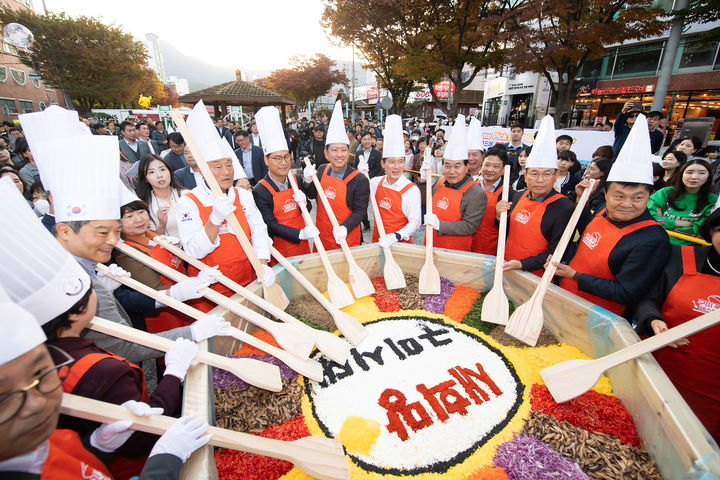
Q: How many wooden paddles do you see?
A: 14